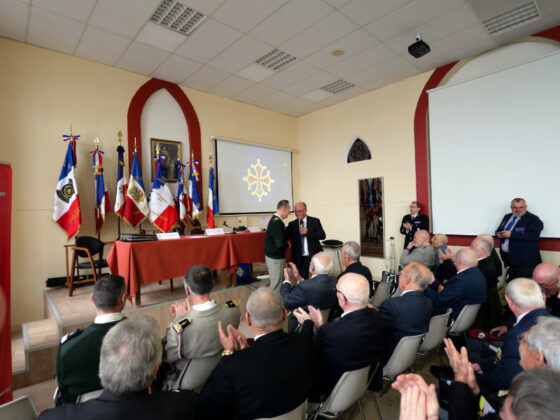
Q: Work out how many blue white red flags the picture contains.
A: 8